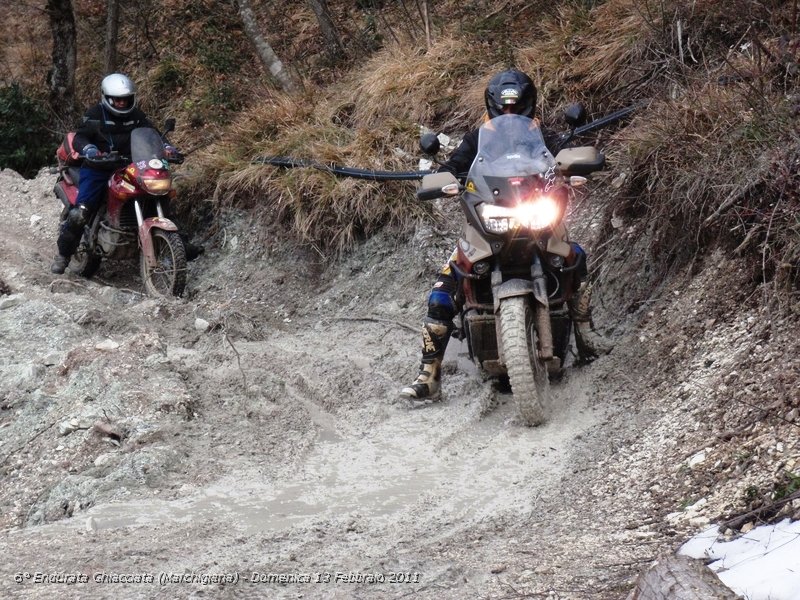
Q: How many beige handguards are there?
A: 2